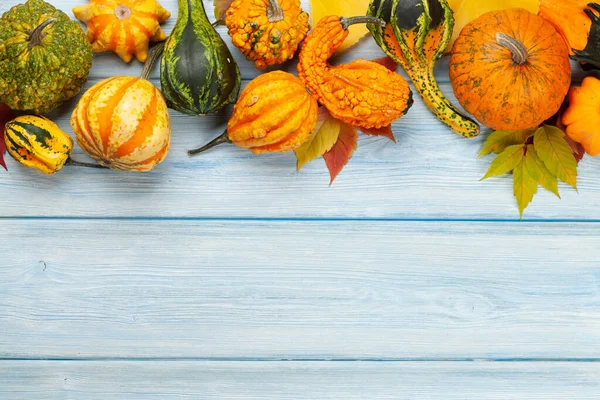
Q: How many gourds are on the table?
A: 12